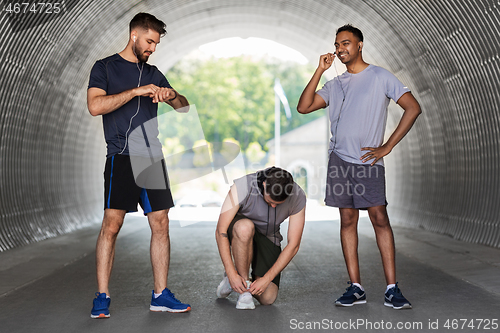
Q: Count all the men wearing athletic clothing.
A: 3